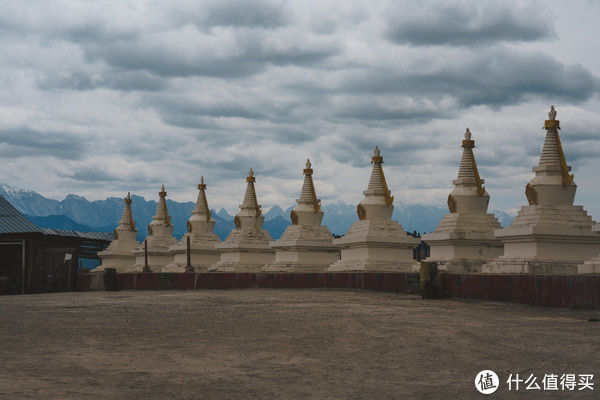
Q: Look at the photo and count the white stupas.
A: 8